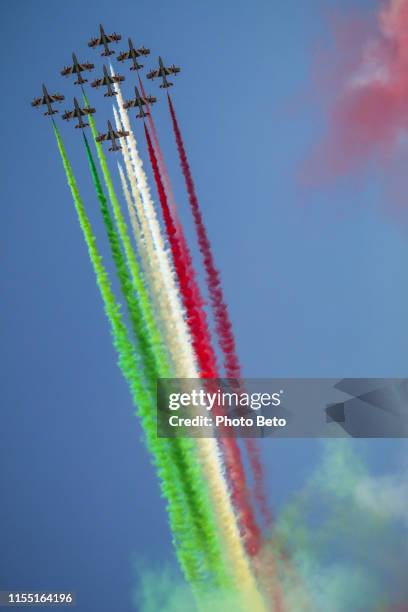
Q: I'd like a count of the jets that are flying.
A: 9